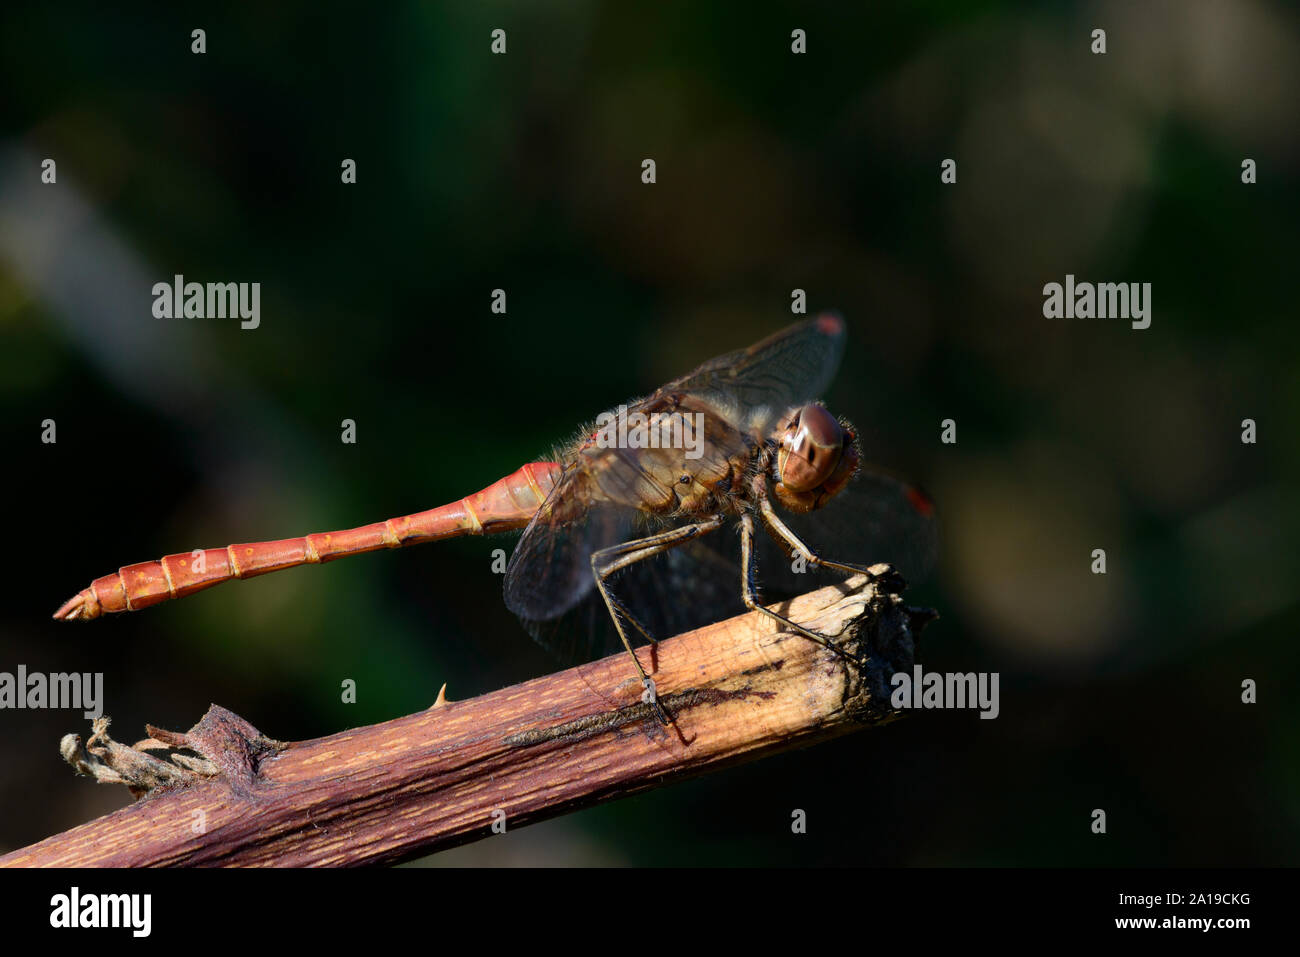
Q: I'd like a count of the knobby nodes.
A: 1